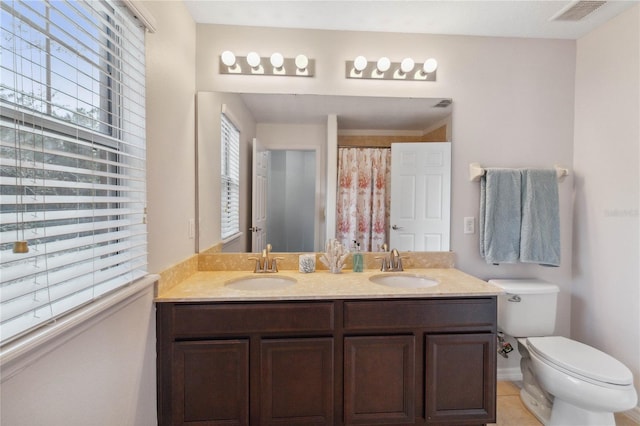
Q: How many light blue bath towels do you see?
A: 2